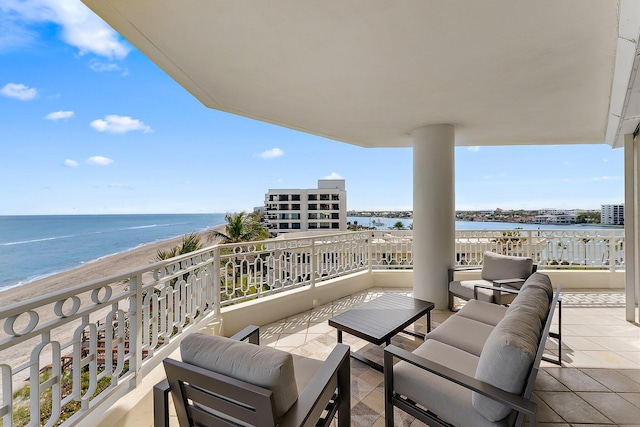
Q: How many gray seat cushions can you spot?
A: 5